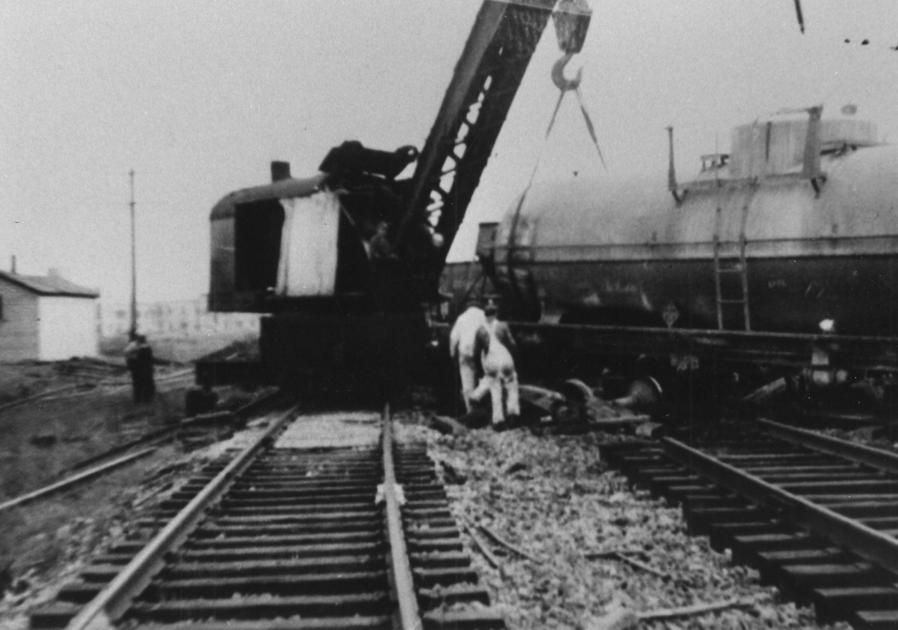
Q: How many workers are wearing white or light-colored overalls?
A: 2